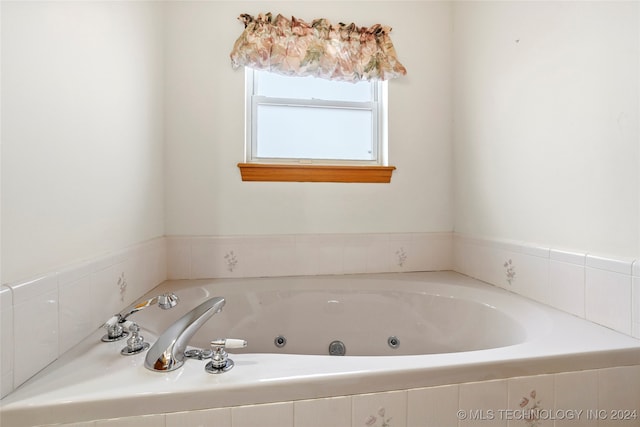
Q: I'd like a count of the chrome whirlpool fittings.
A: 3